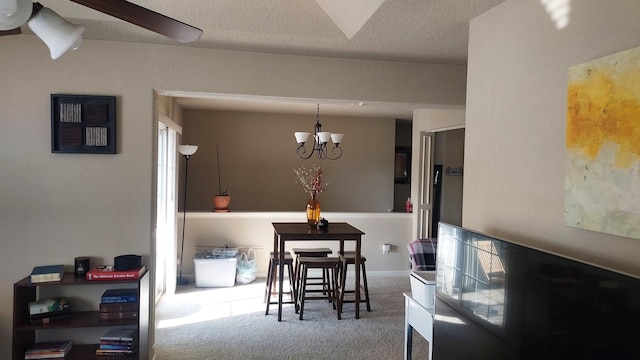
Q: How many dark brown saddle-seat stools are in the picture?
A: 4